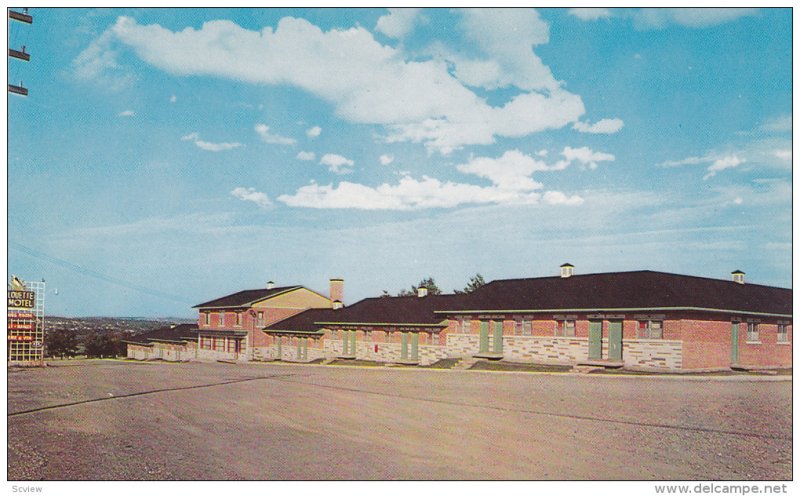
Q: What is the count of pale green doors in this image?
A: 12